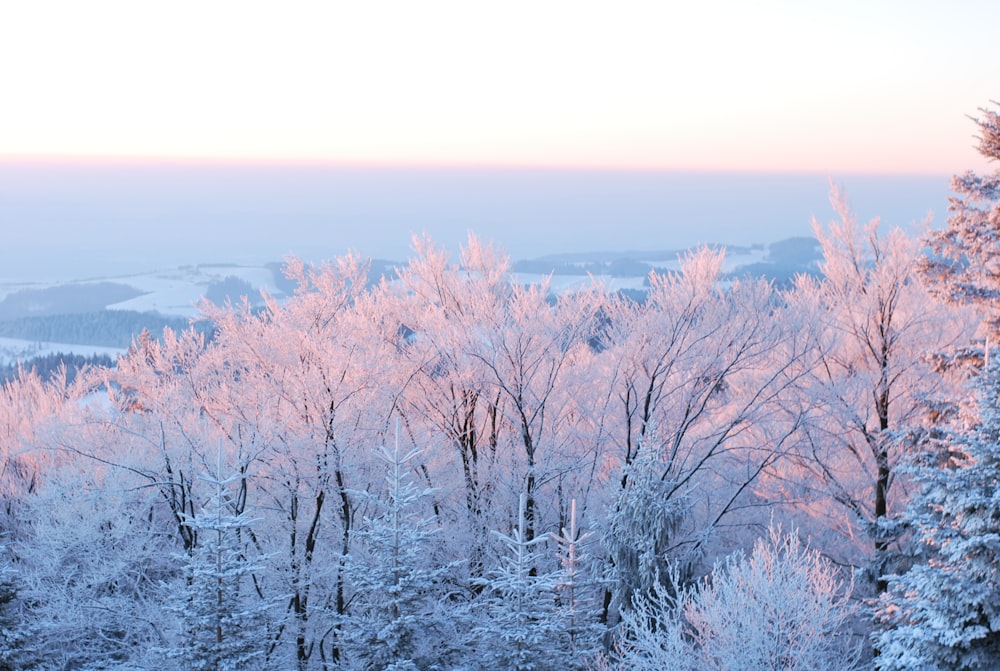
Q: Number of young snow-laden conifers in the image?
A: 4